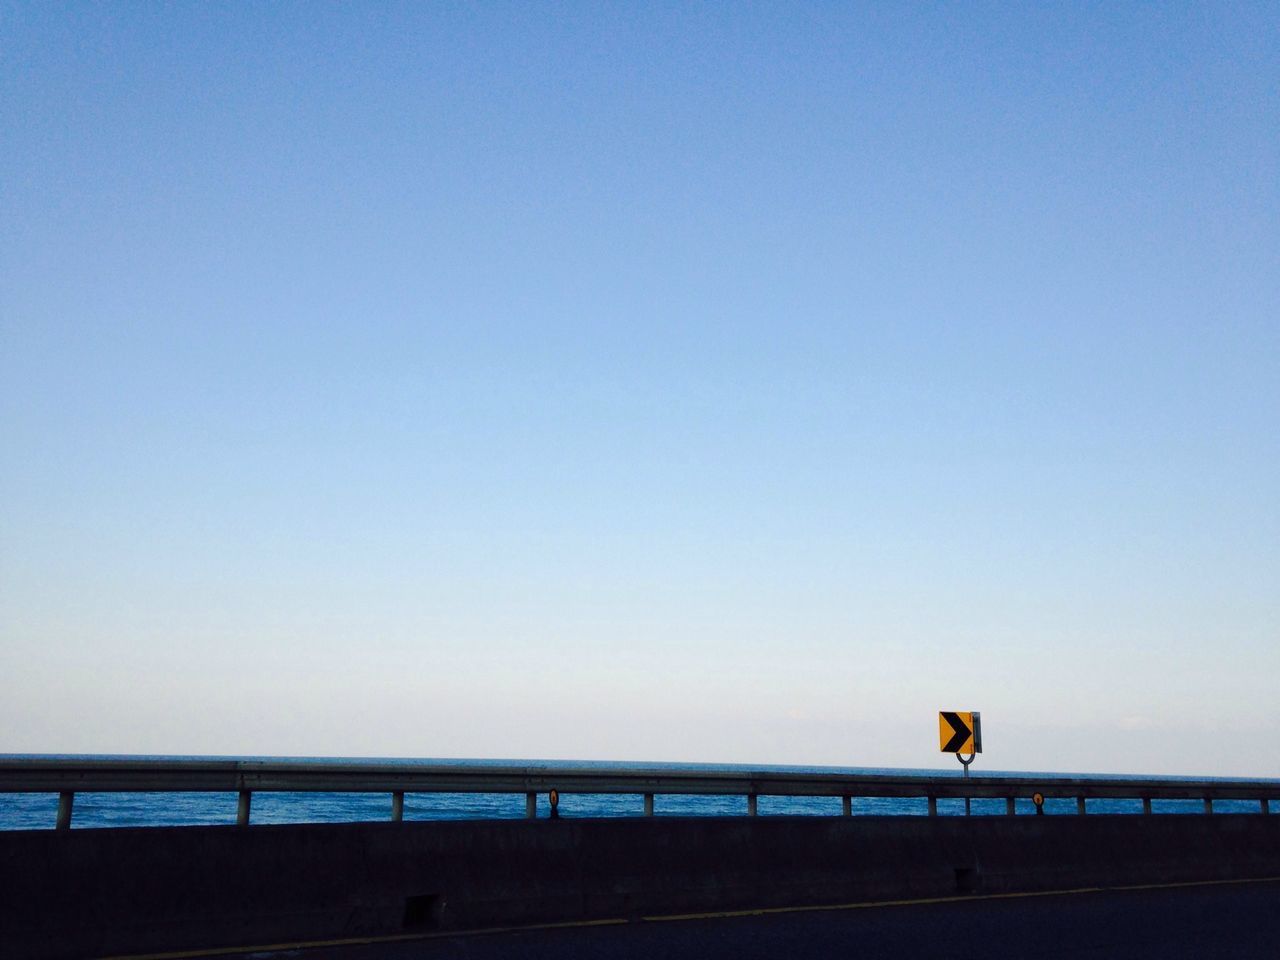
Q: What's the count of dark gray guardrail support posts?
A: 13